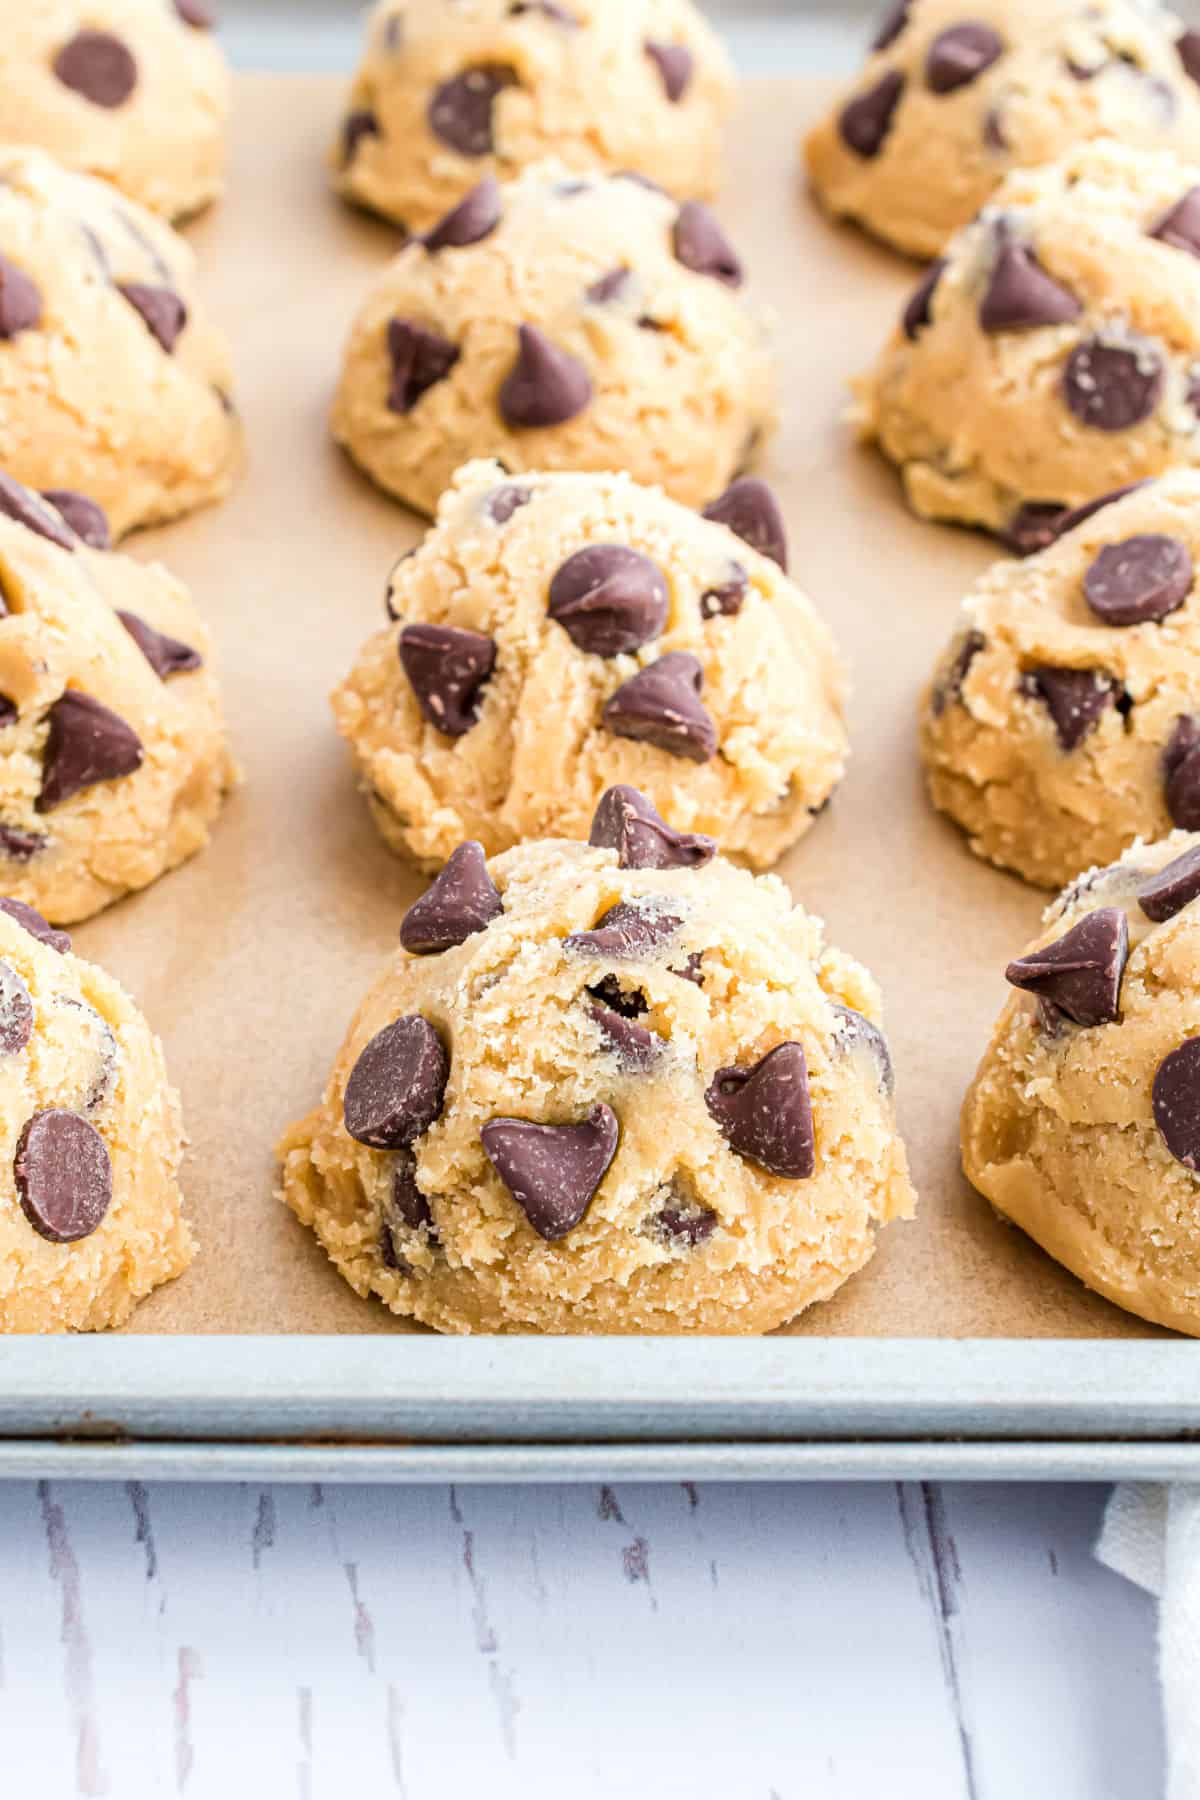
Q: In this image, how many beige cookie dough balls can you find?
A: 12